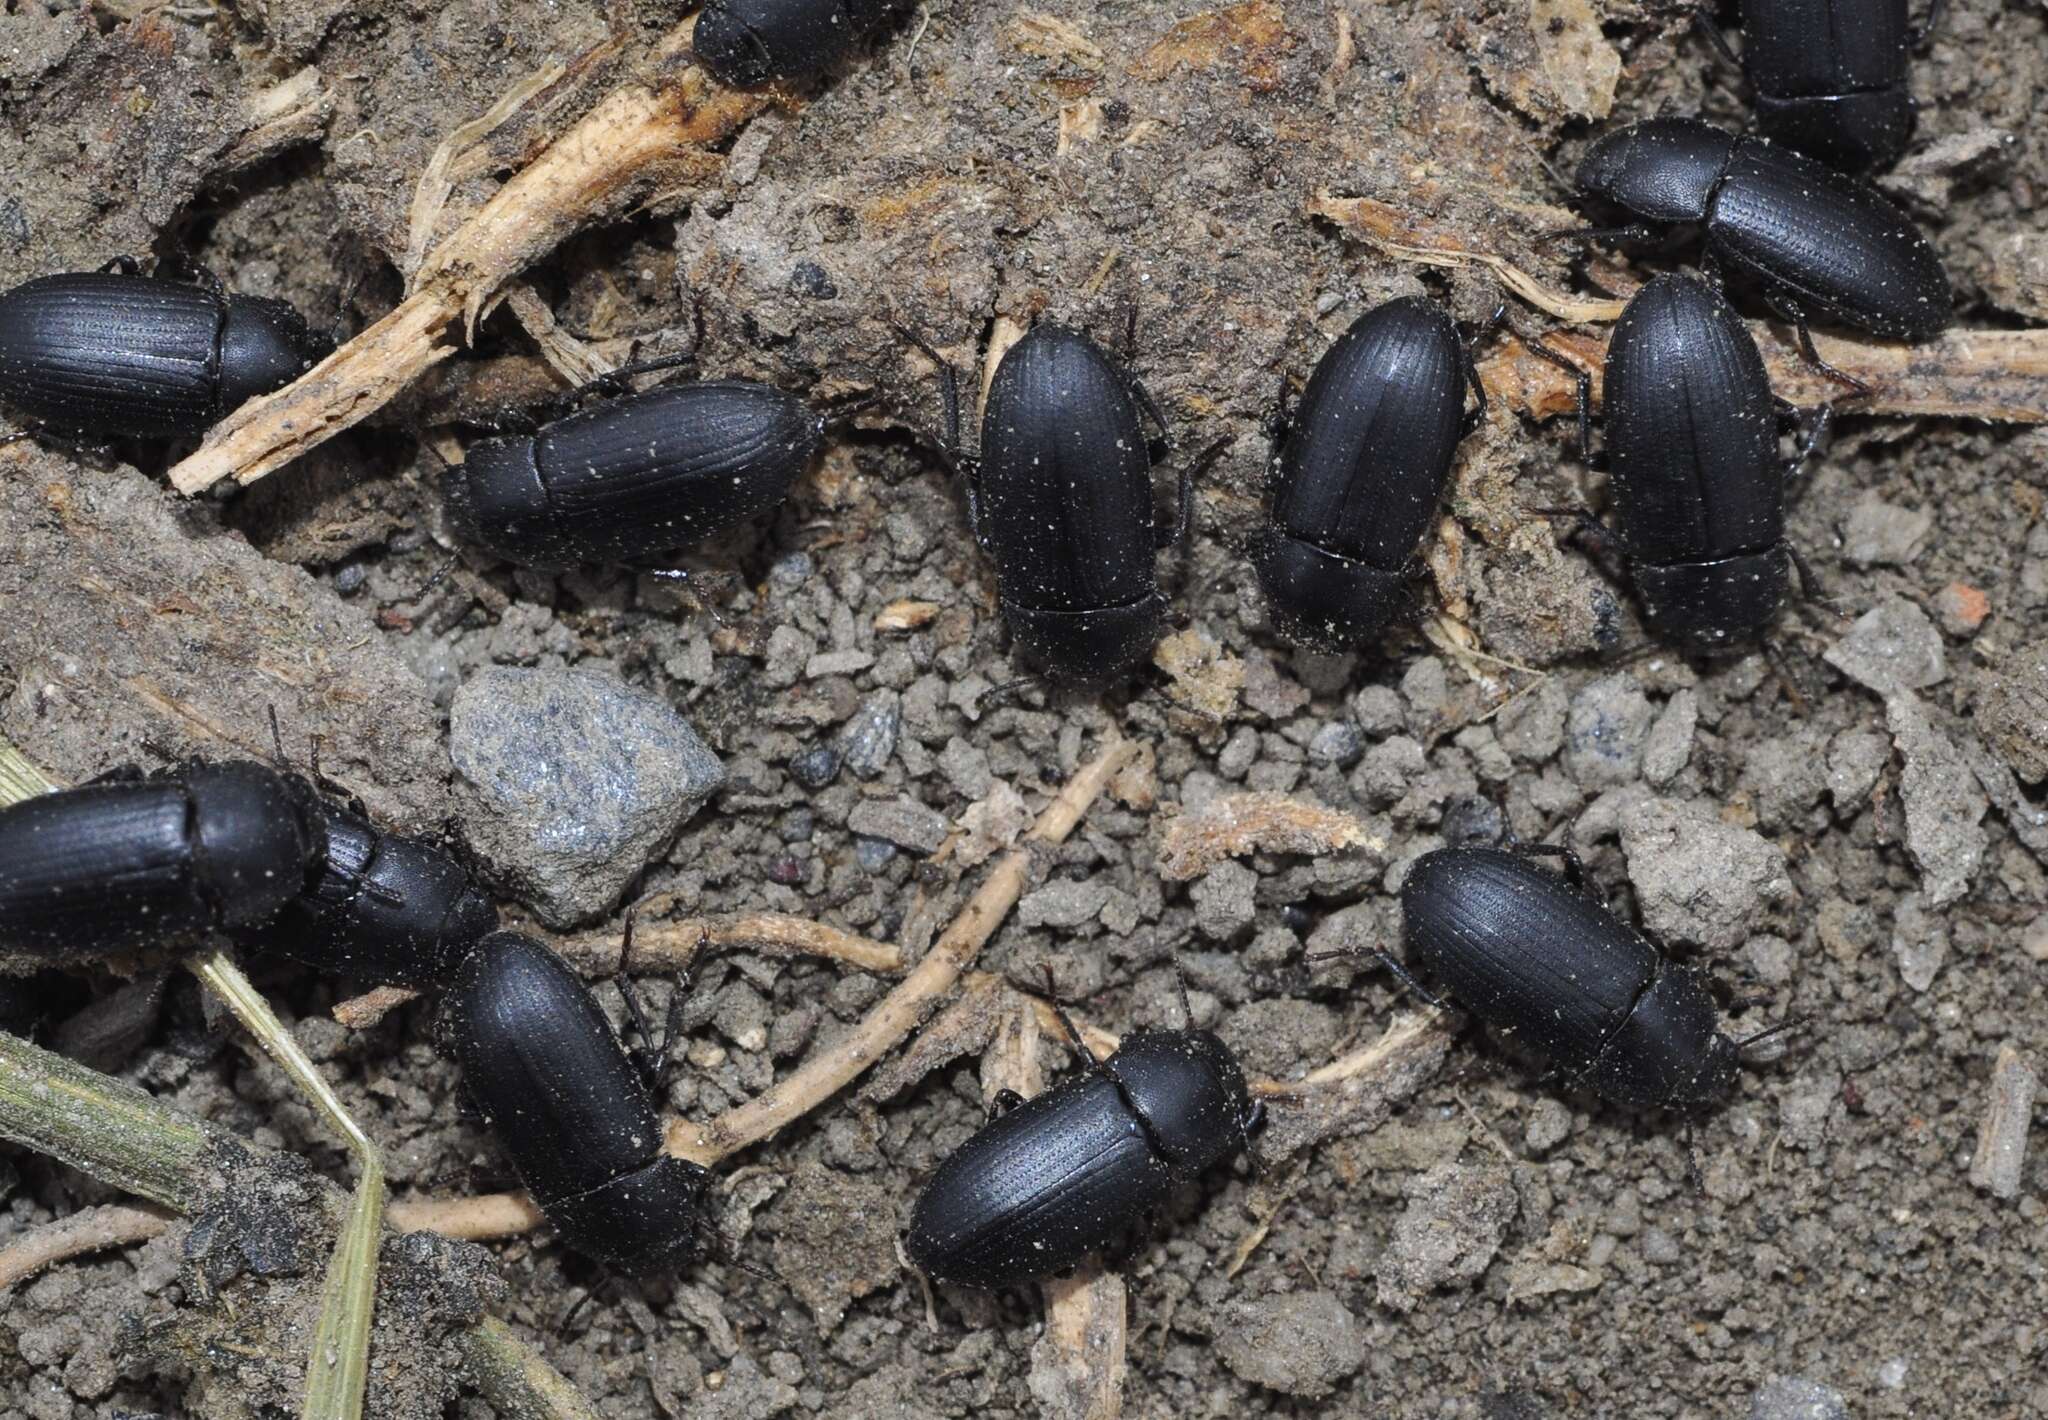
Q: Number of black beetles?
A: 13